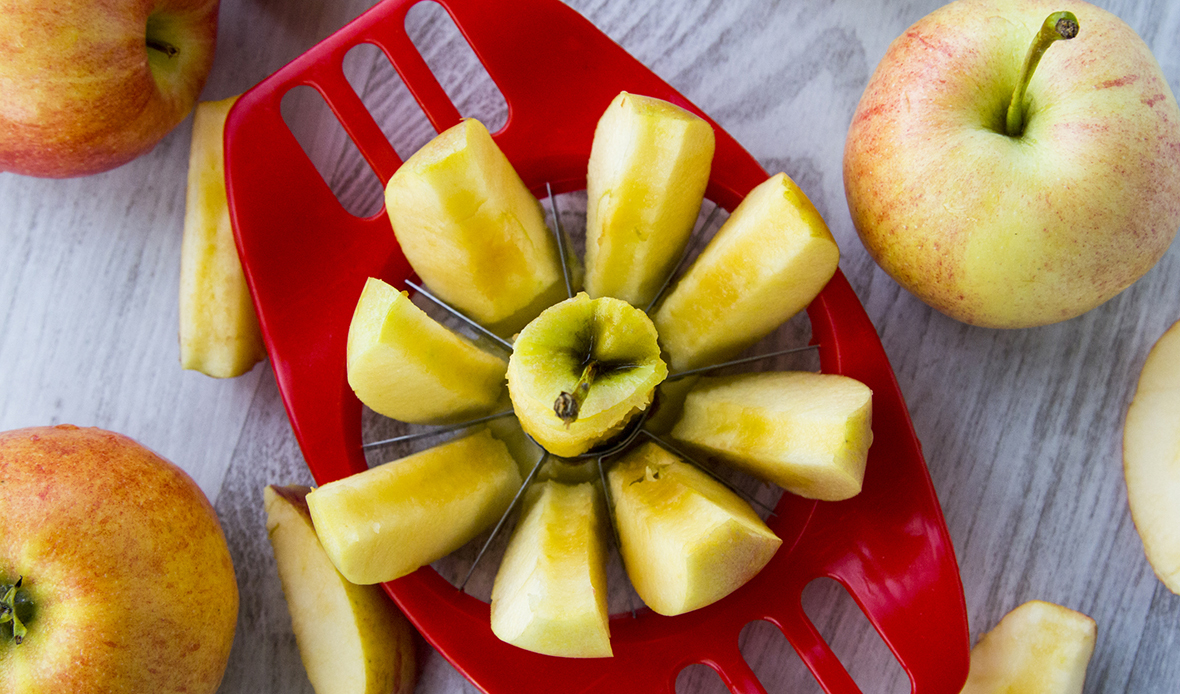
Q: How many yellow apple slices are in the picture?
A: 12